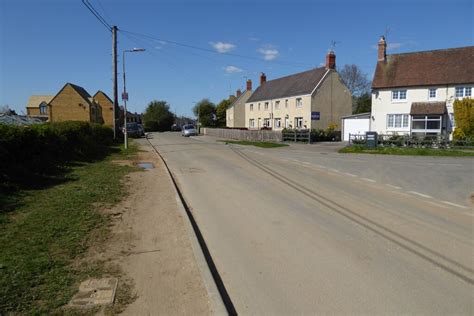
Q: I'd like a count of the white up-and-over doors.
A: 1